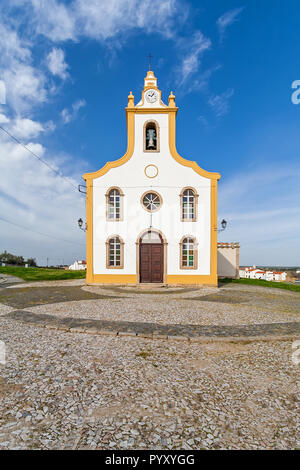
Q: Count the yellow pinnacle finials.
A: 2